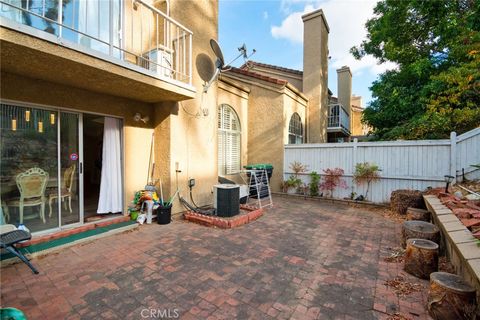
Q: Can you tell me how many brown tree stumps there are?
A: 5